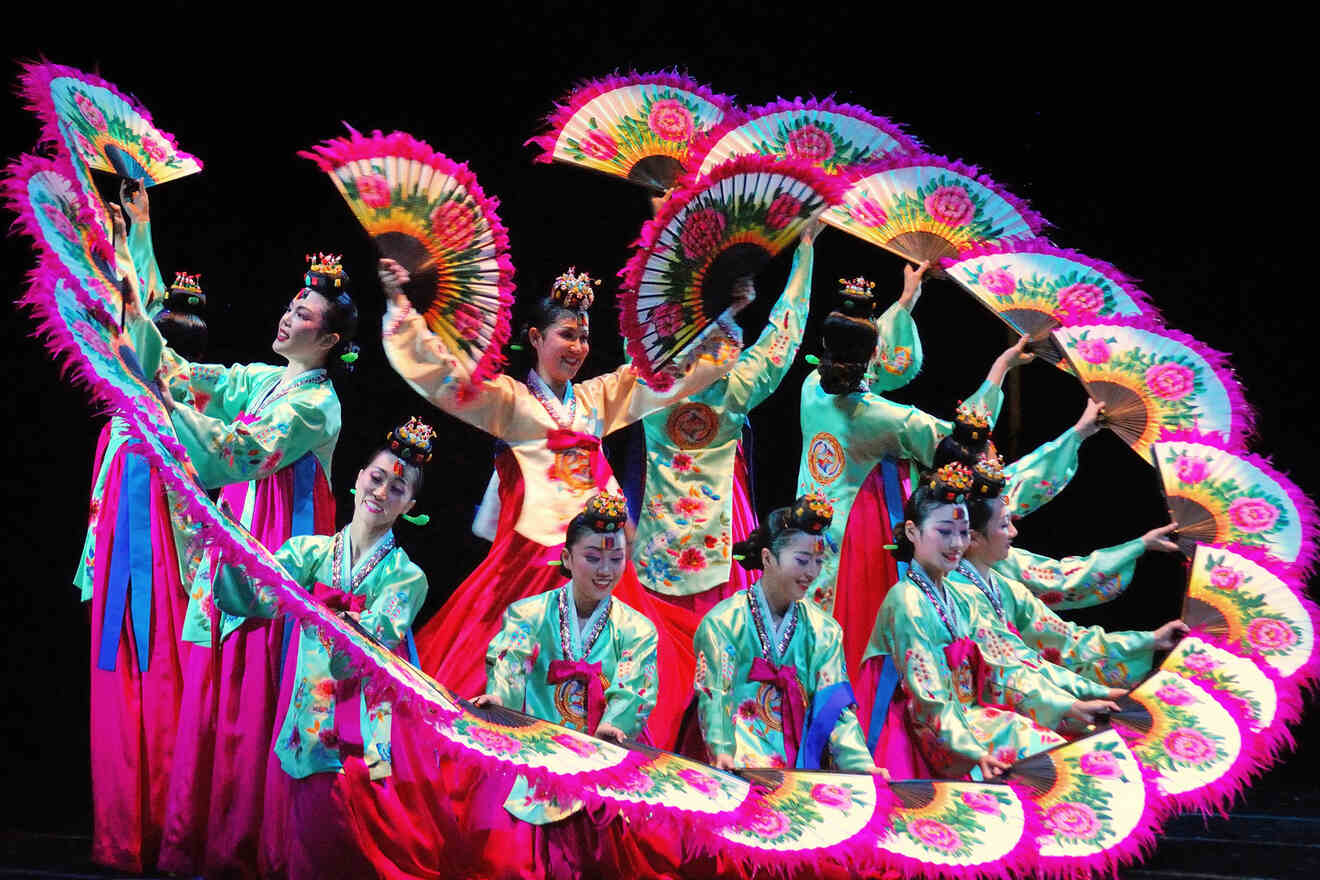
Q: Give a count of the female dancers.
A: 11